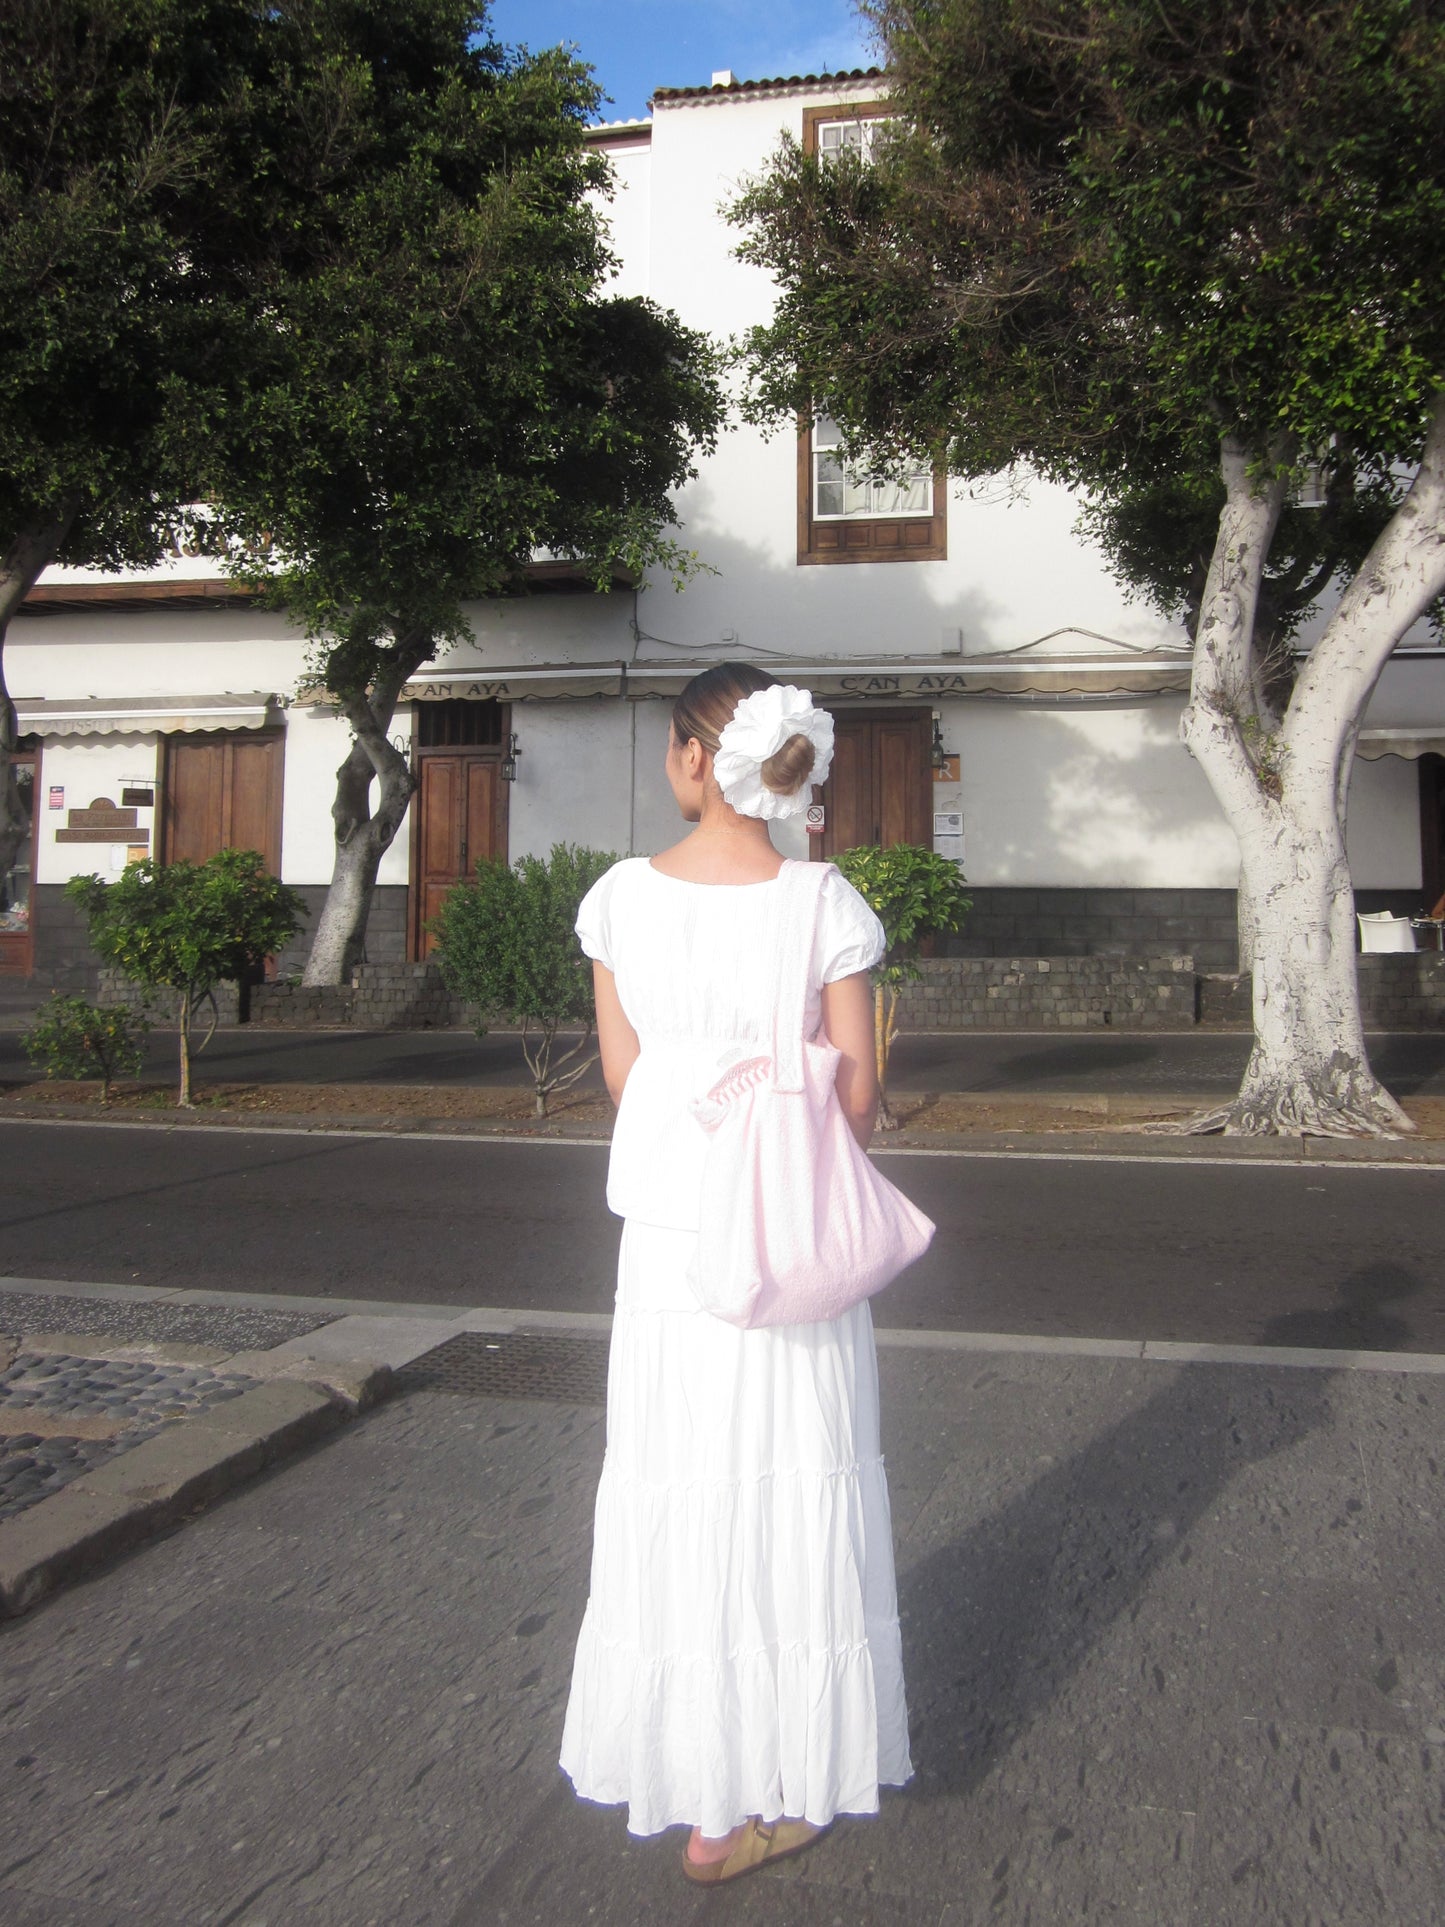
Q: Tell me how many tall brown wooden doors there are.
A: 3